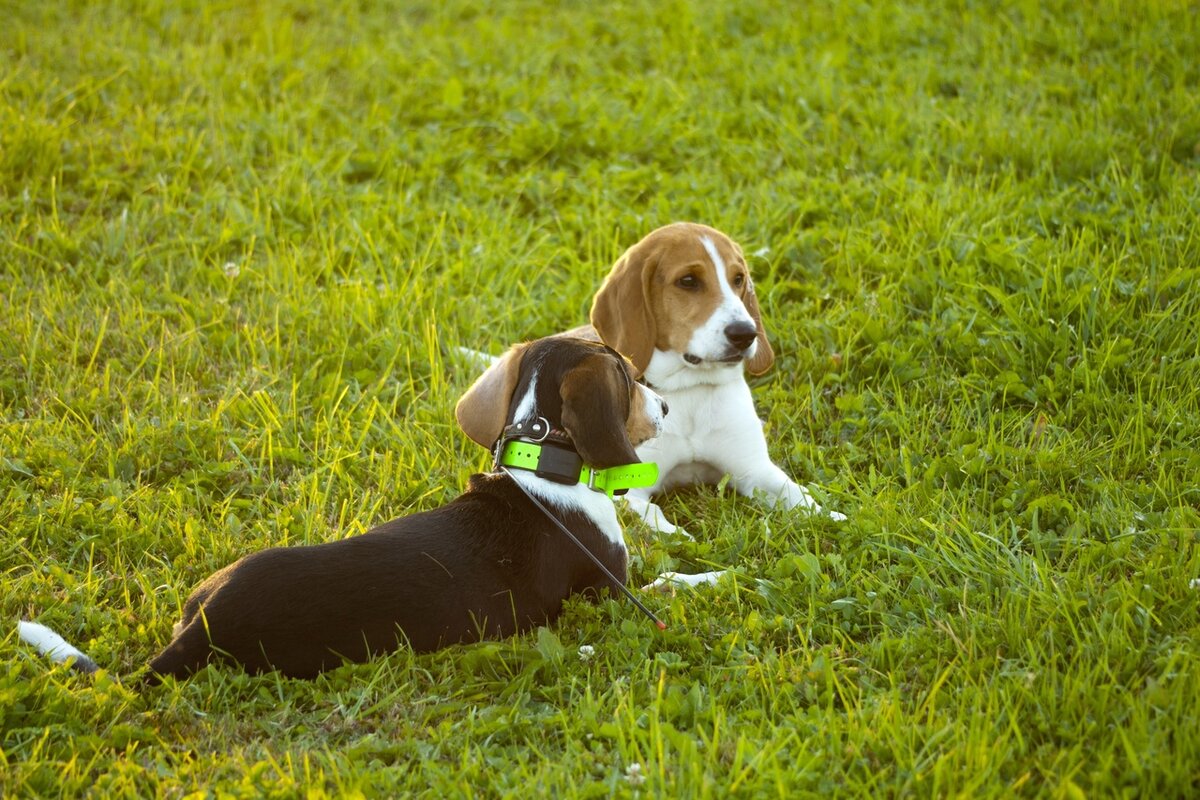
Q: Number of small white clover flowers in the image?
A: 3